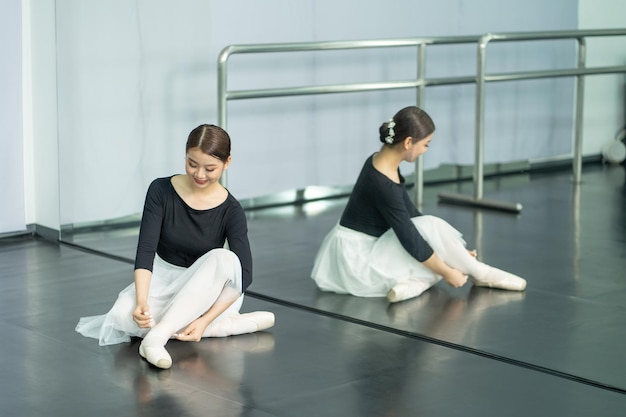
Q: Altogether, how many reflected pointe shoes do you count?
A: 2